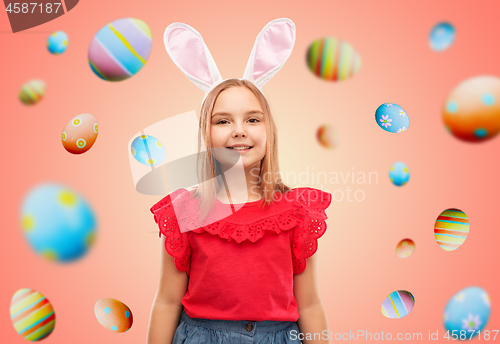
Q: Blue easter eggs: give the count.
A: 7